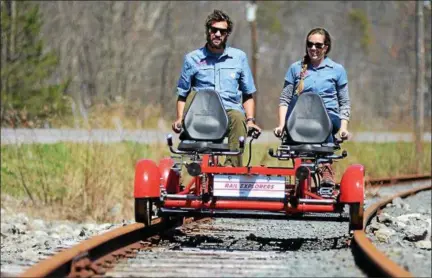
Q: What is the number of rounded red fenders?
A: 3